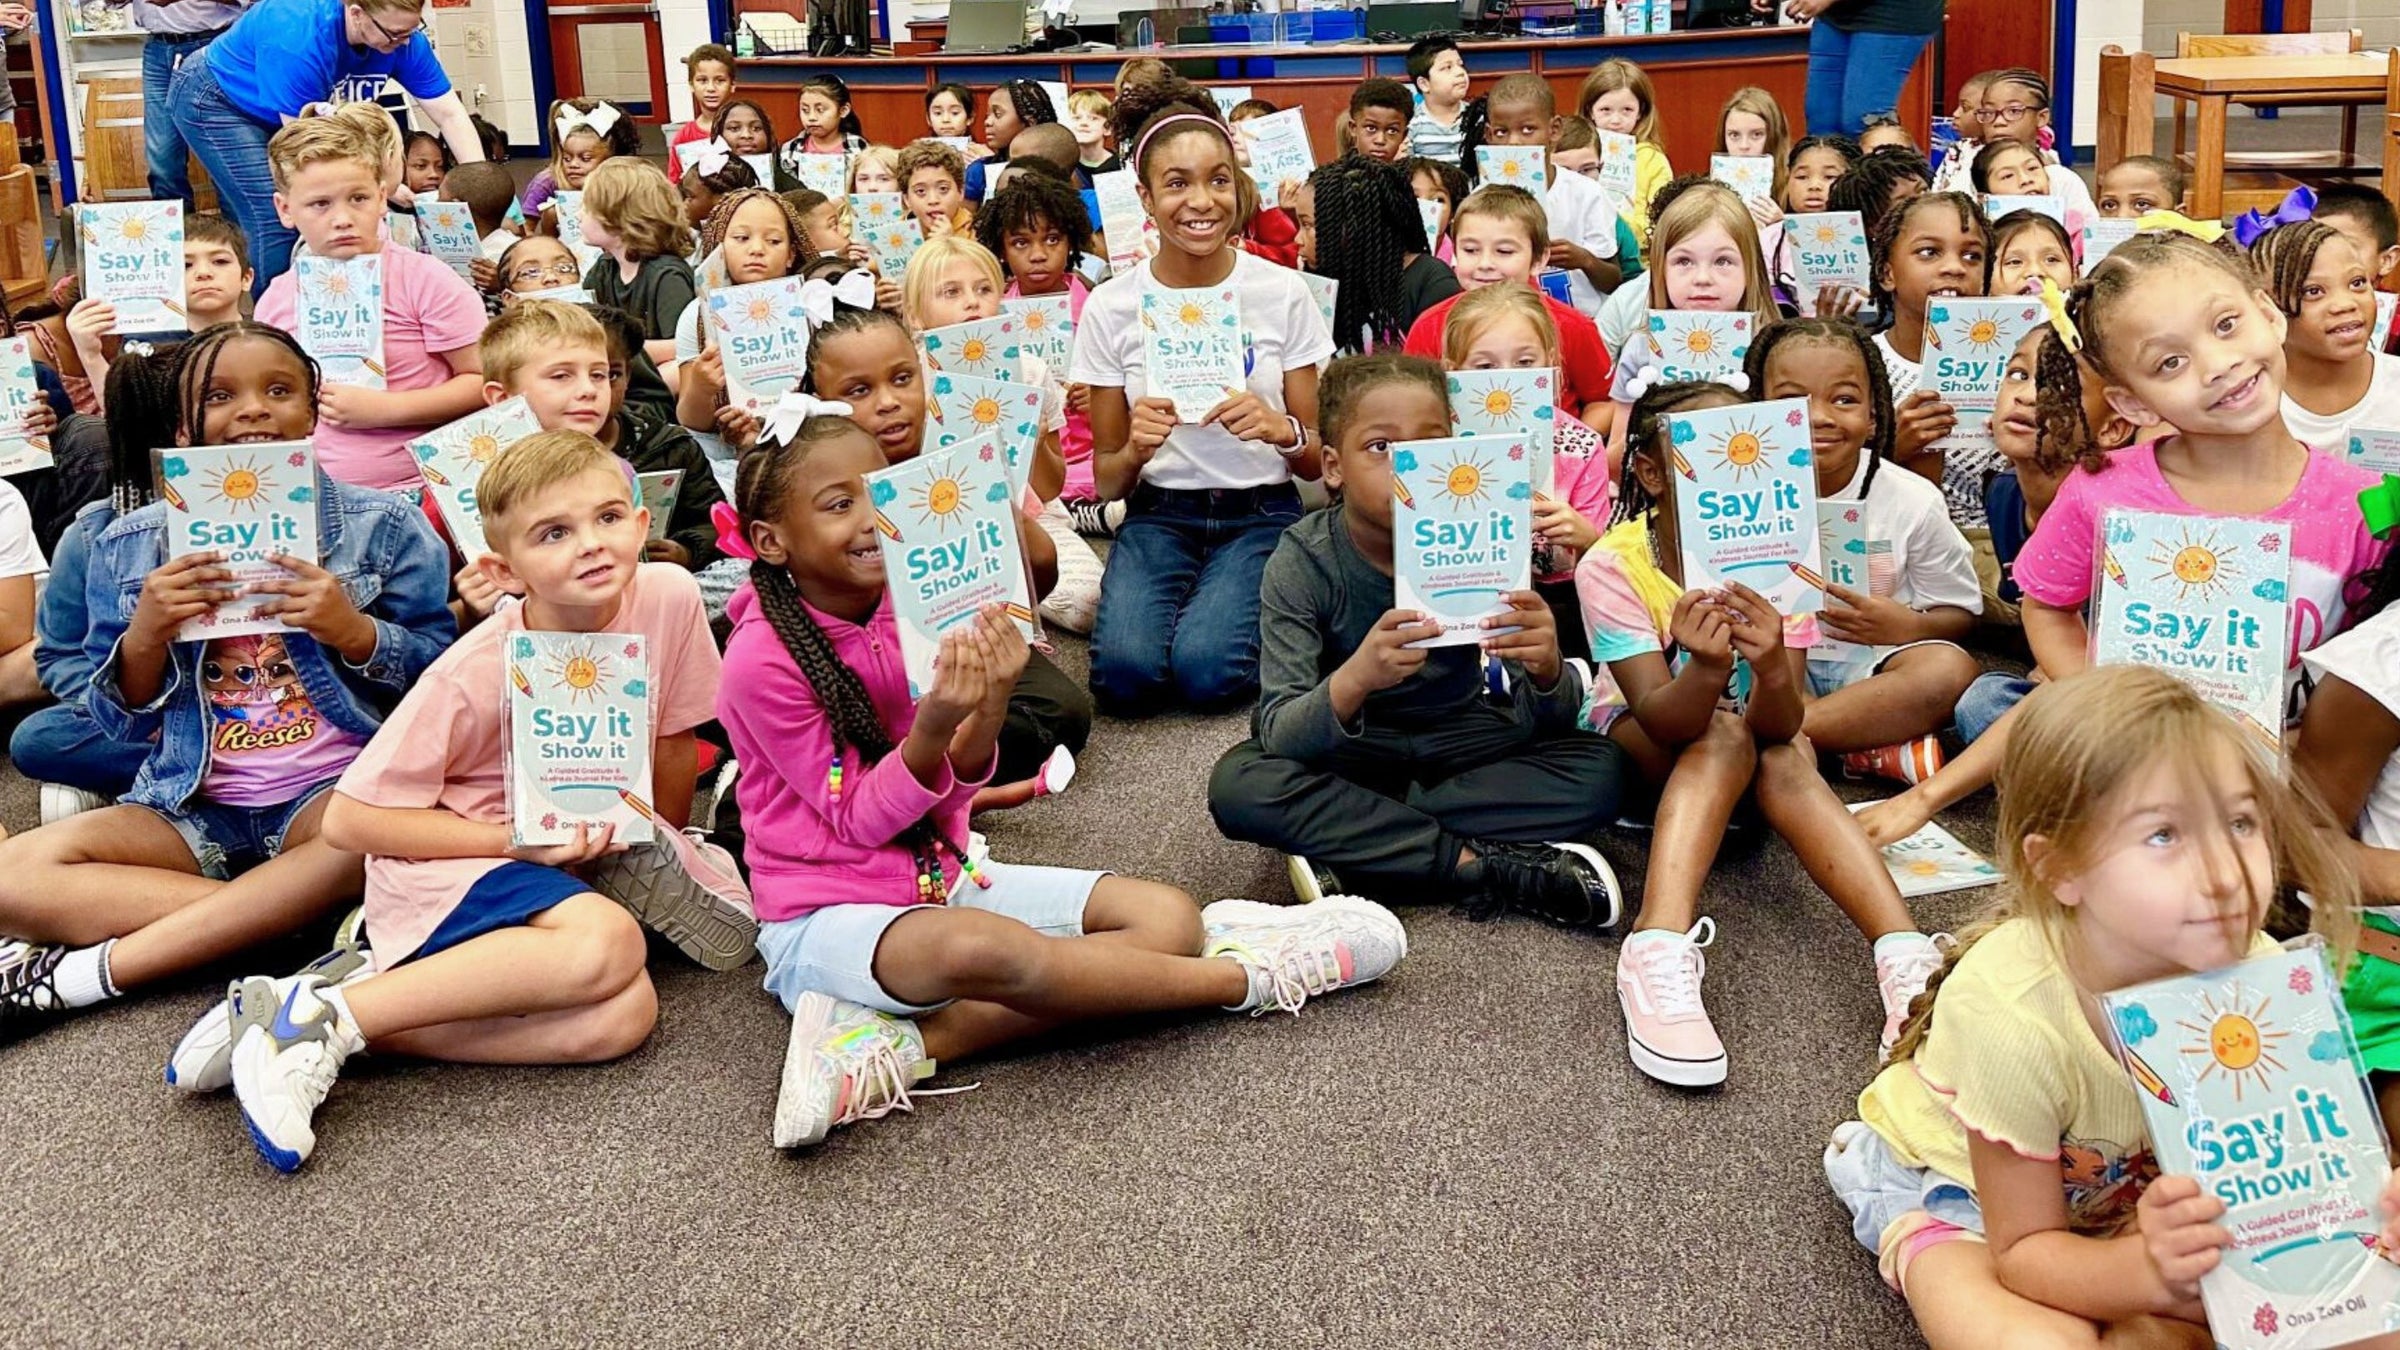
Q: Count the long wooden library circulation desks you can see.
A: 1